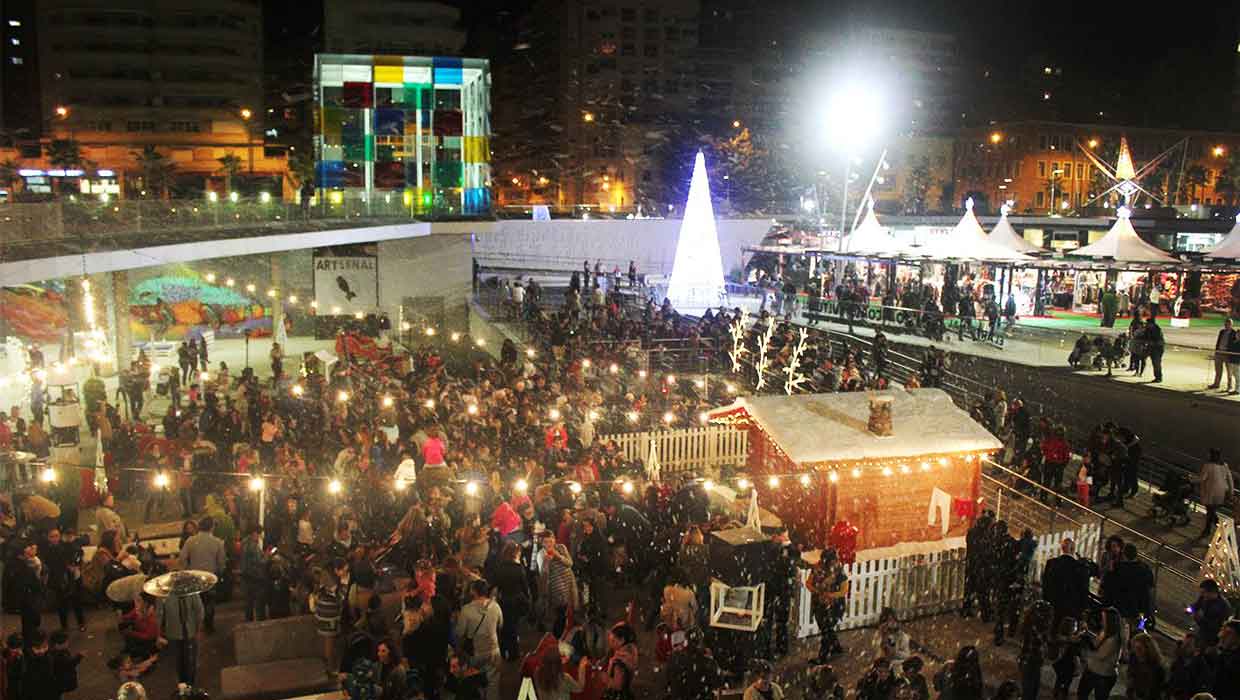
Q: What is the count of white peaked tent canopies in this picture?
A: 5